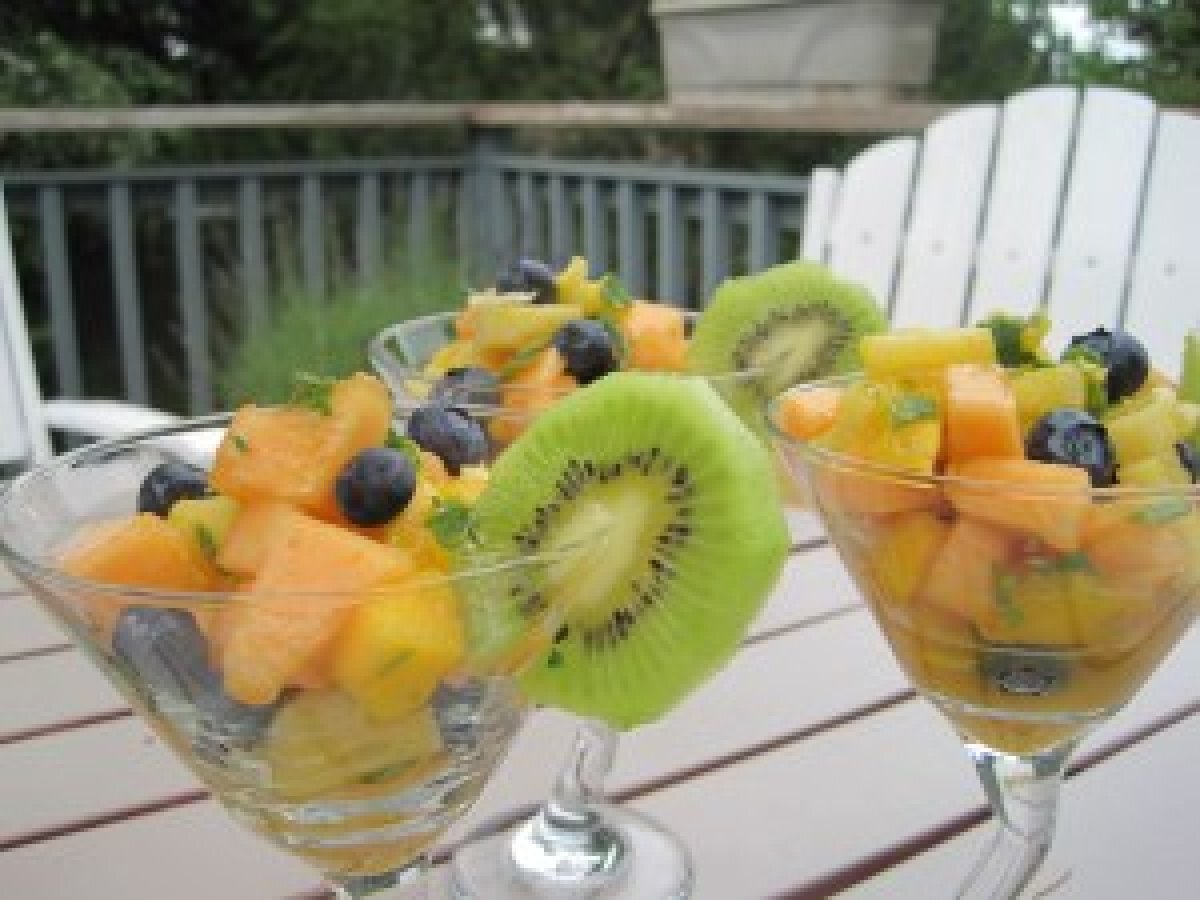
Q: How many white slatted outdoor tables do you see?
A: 1